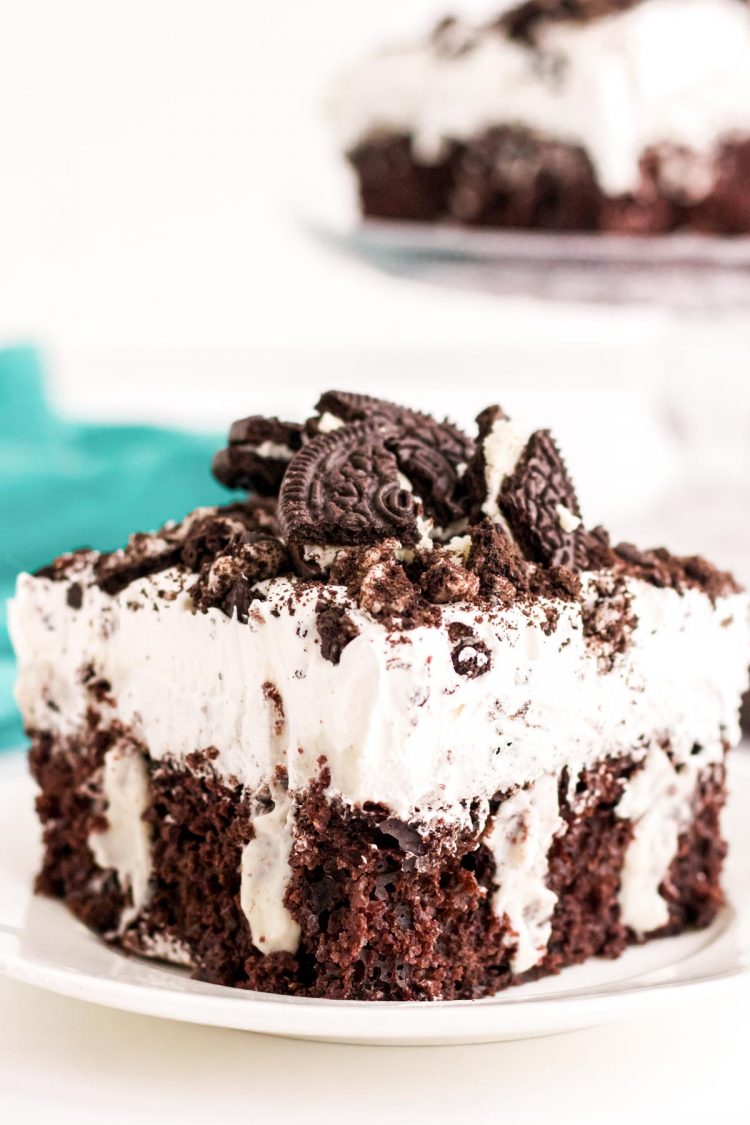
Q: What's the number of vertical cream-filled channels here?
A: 4